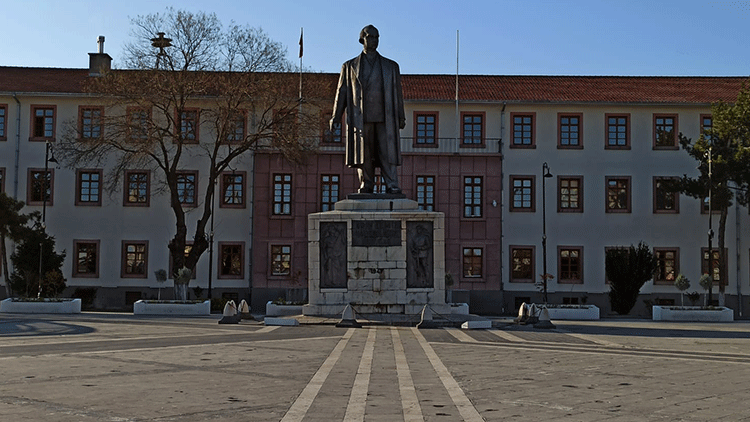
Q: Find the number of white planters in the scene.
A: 6